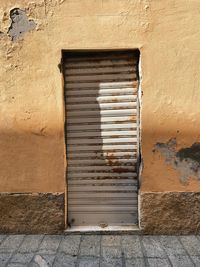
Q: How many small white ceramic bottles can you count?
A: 0